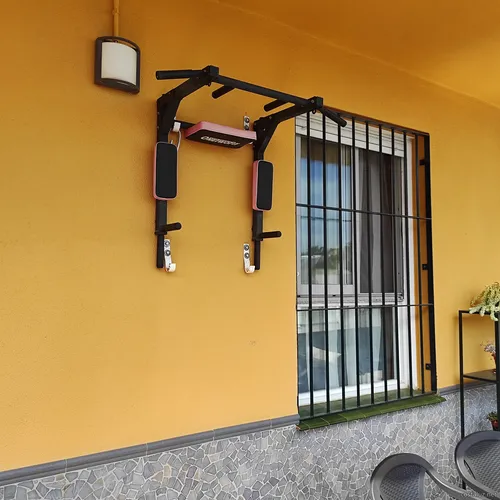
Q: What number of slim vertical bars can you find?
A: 9